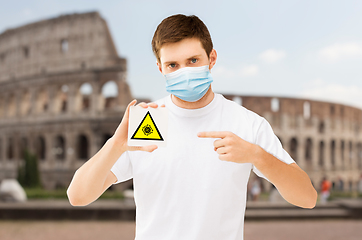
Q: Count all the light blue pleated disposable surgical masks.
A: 1